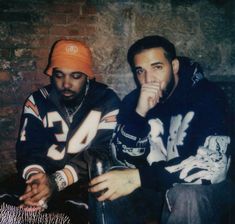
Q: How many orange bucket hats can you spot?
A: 1